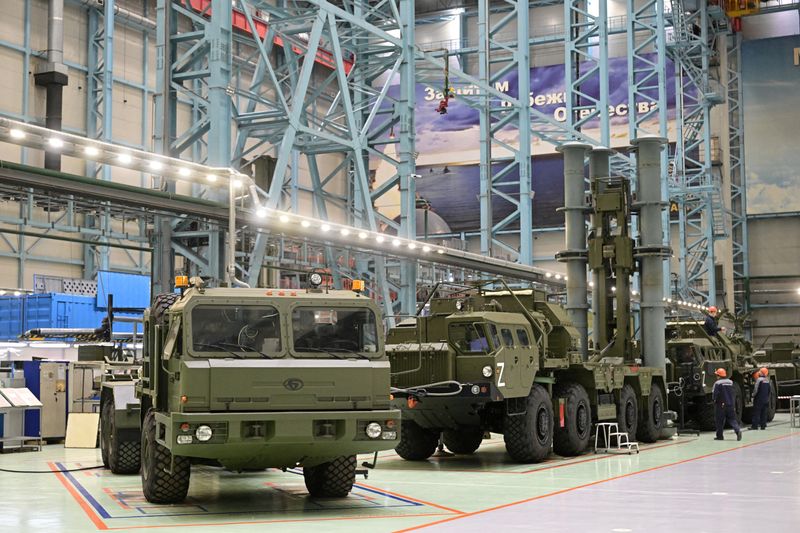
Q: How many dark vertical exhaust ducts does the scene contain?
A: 1